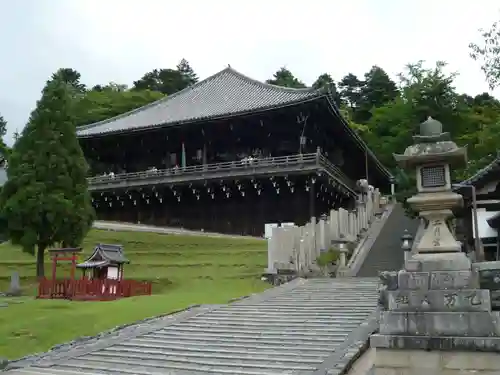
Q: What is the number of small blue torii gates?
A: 0